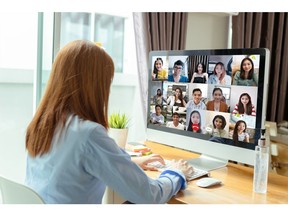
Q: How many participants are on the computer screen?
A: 15